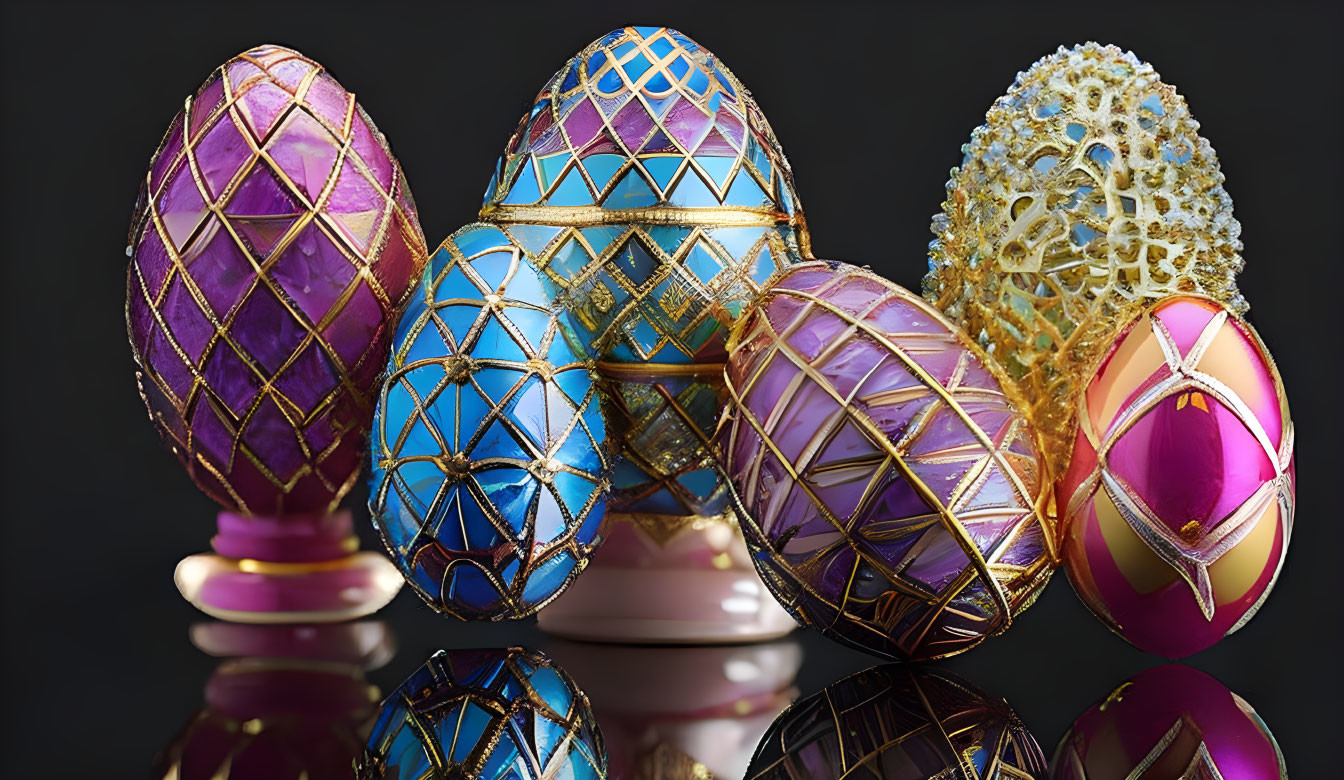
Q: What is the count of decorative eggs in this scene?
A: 6